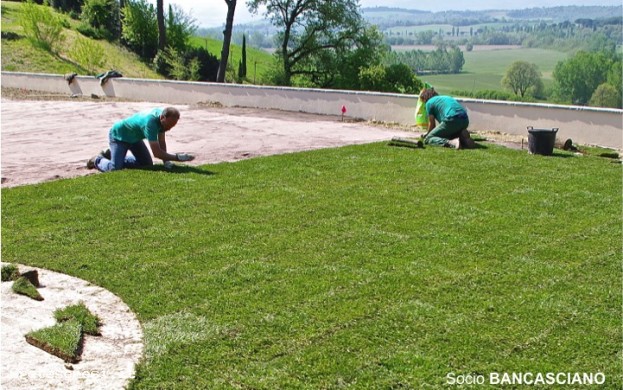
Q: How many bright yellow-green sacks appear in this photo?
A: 1